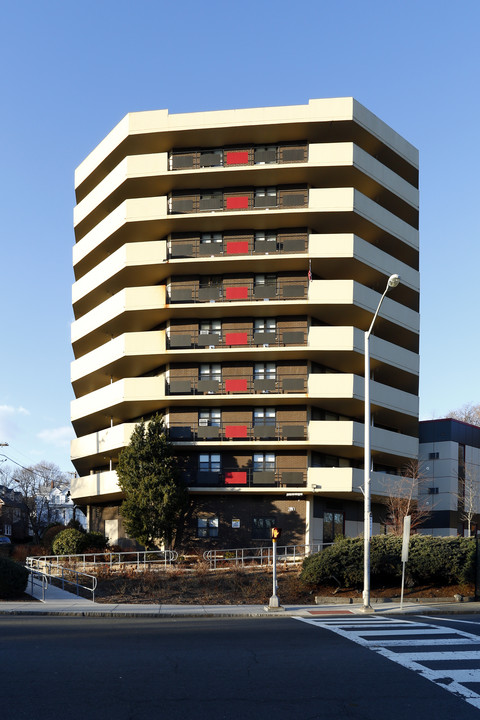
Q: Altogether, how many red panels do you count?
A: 8